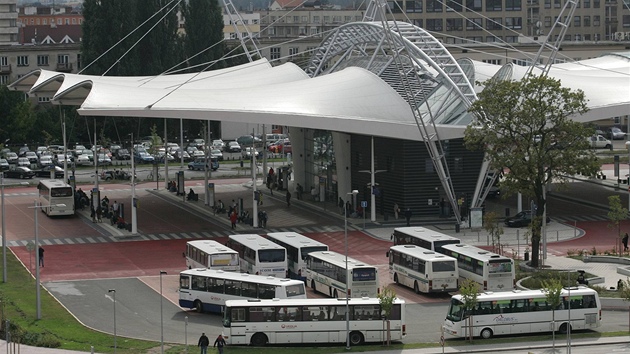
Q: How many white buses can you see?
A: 11